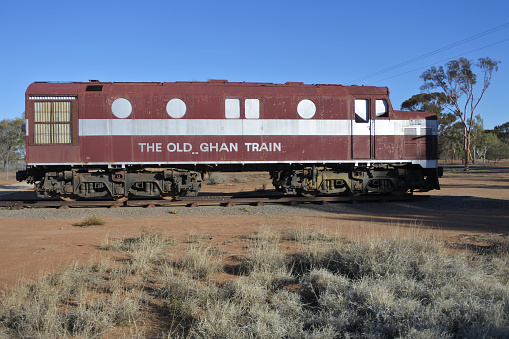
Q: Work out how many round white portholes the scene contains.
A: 3